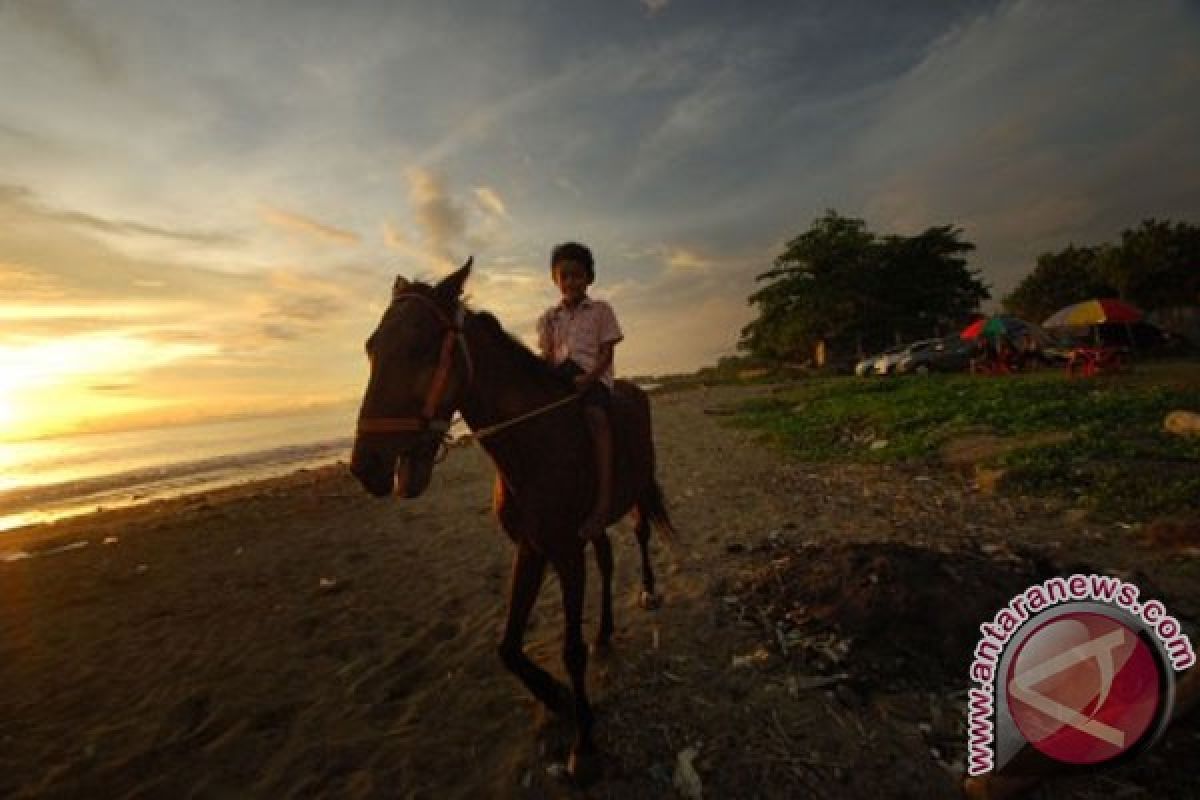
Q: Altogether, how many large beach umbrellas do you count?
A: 2